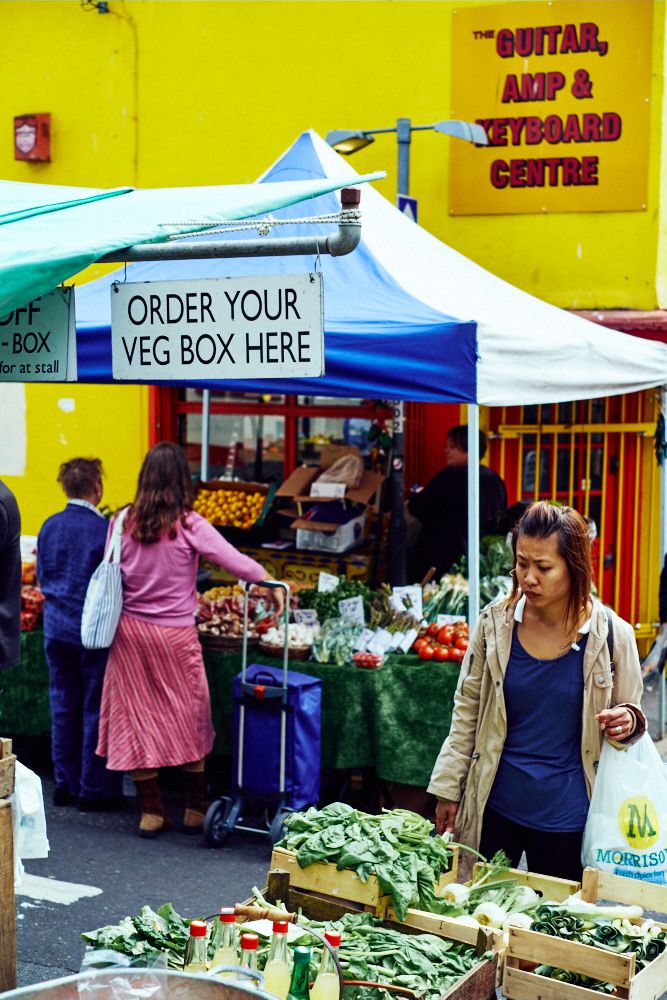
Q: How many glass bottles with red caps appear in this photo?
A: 5